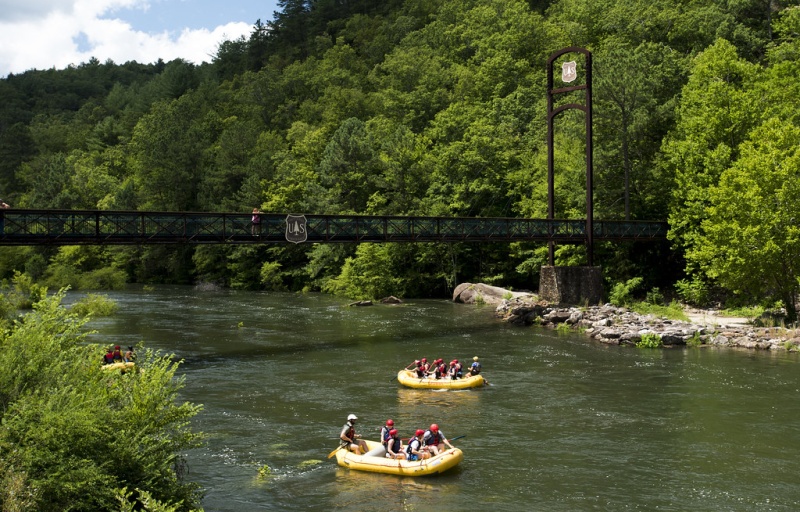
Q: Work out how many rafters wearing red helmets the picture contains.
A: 11